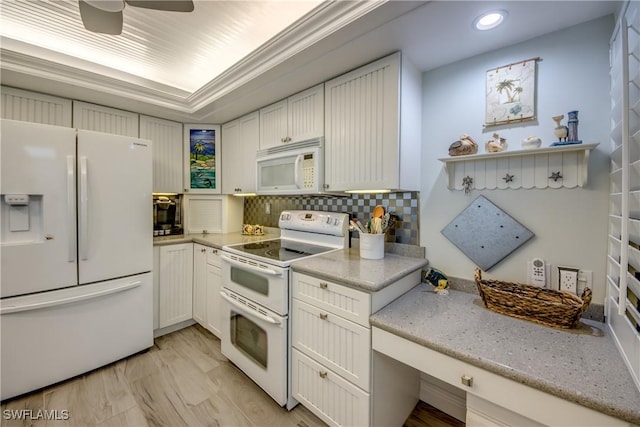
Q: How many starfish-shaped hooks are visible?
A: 3